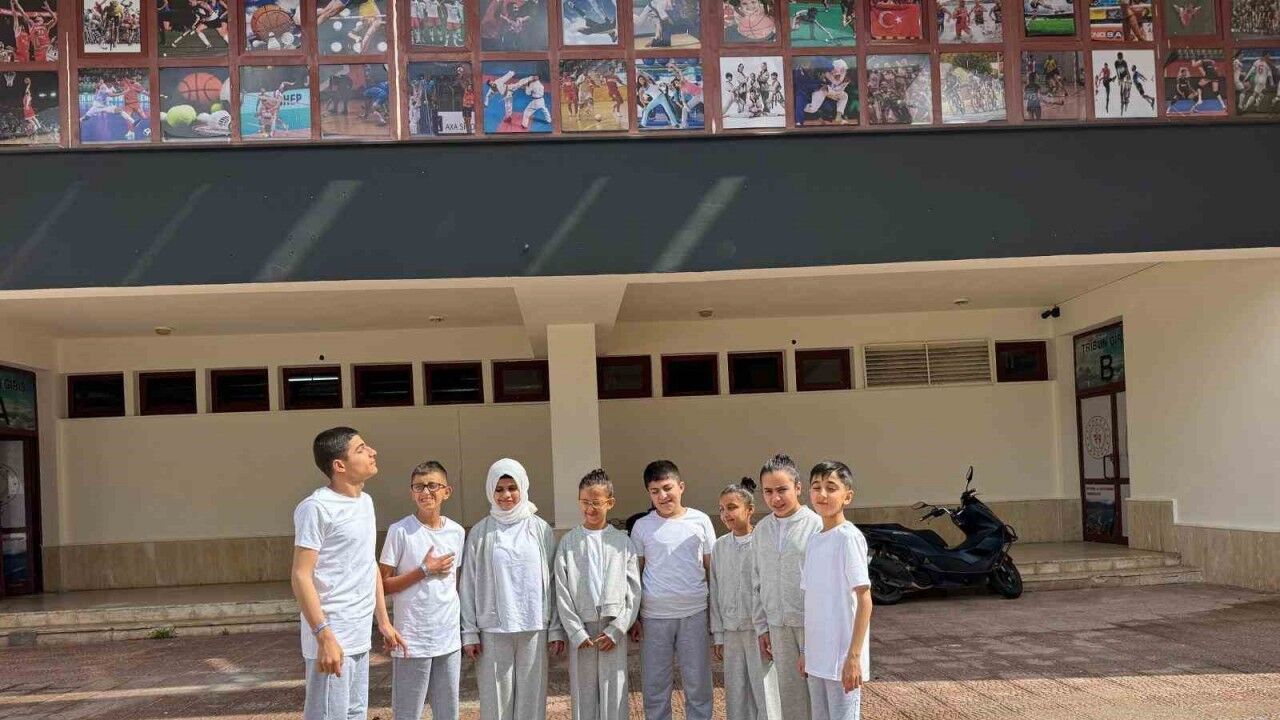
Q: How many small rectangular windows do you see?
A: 12